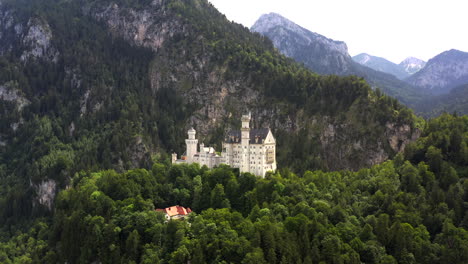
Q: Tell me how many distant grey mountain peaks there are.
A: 4